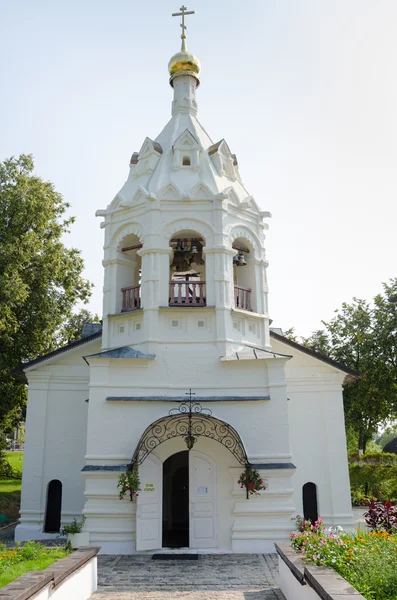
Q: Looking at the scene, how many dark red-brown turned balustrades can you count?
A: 3